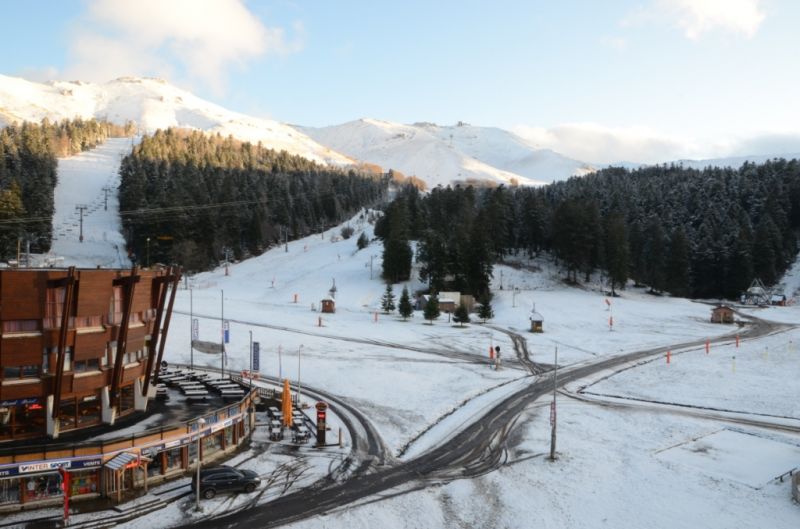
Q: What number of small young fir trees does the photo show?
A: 5